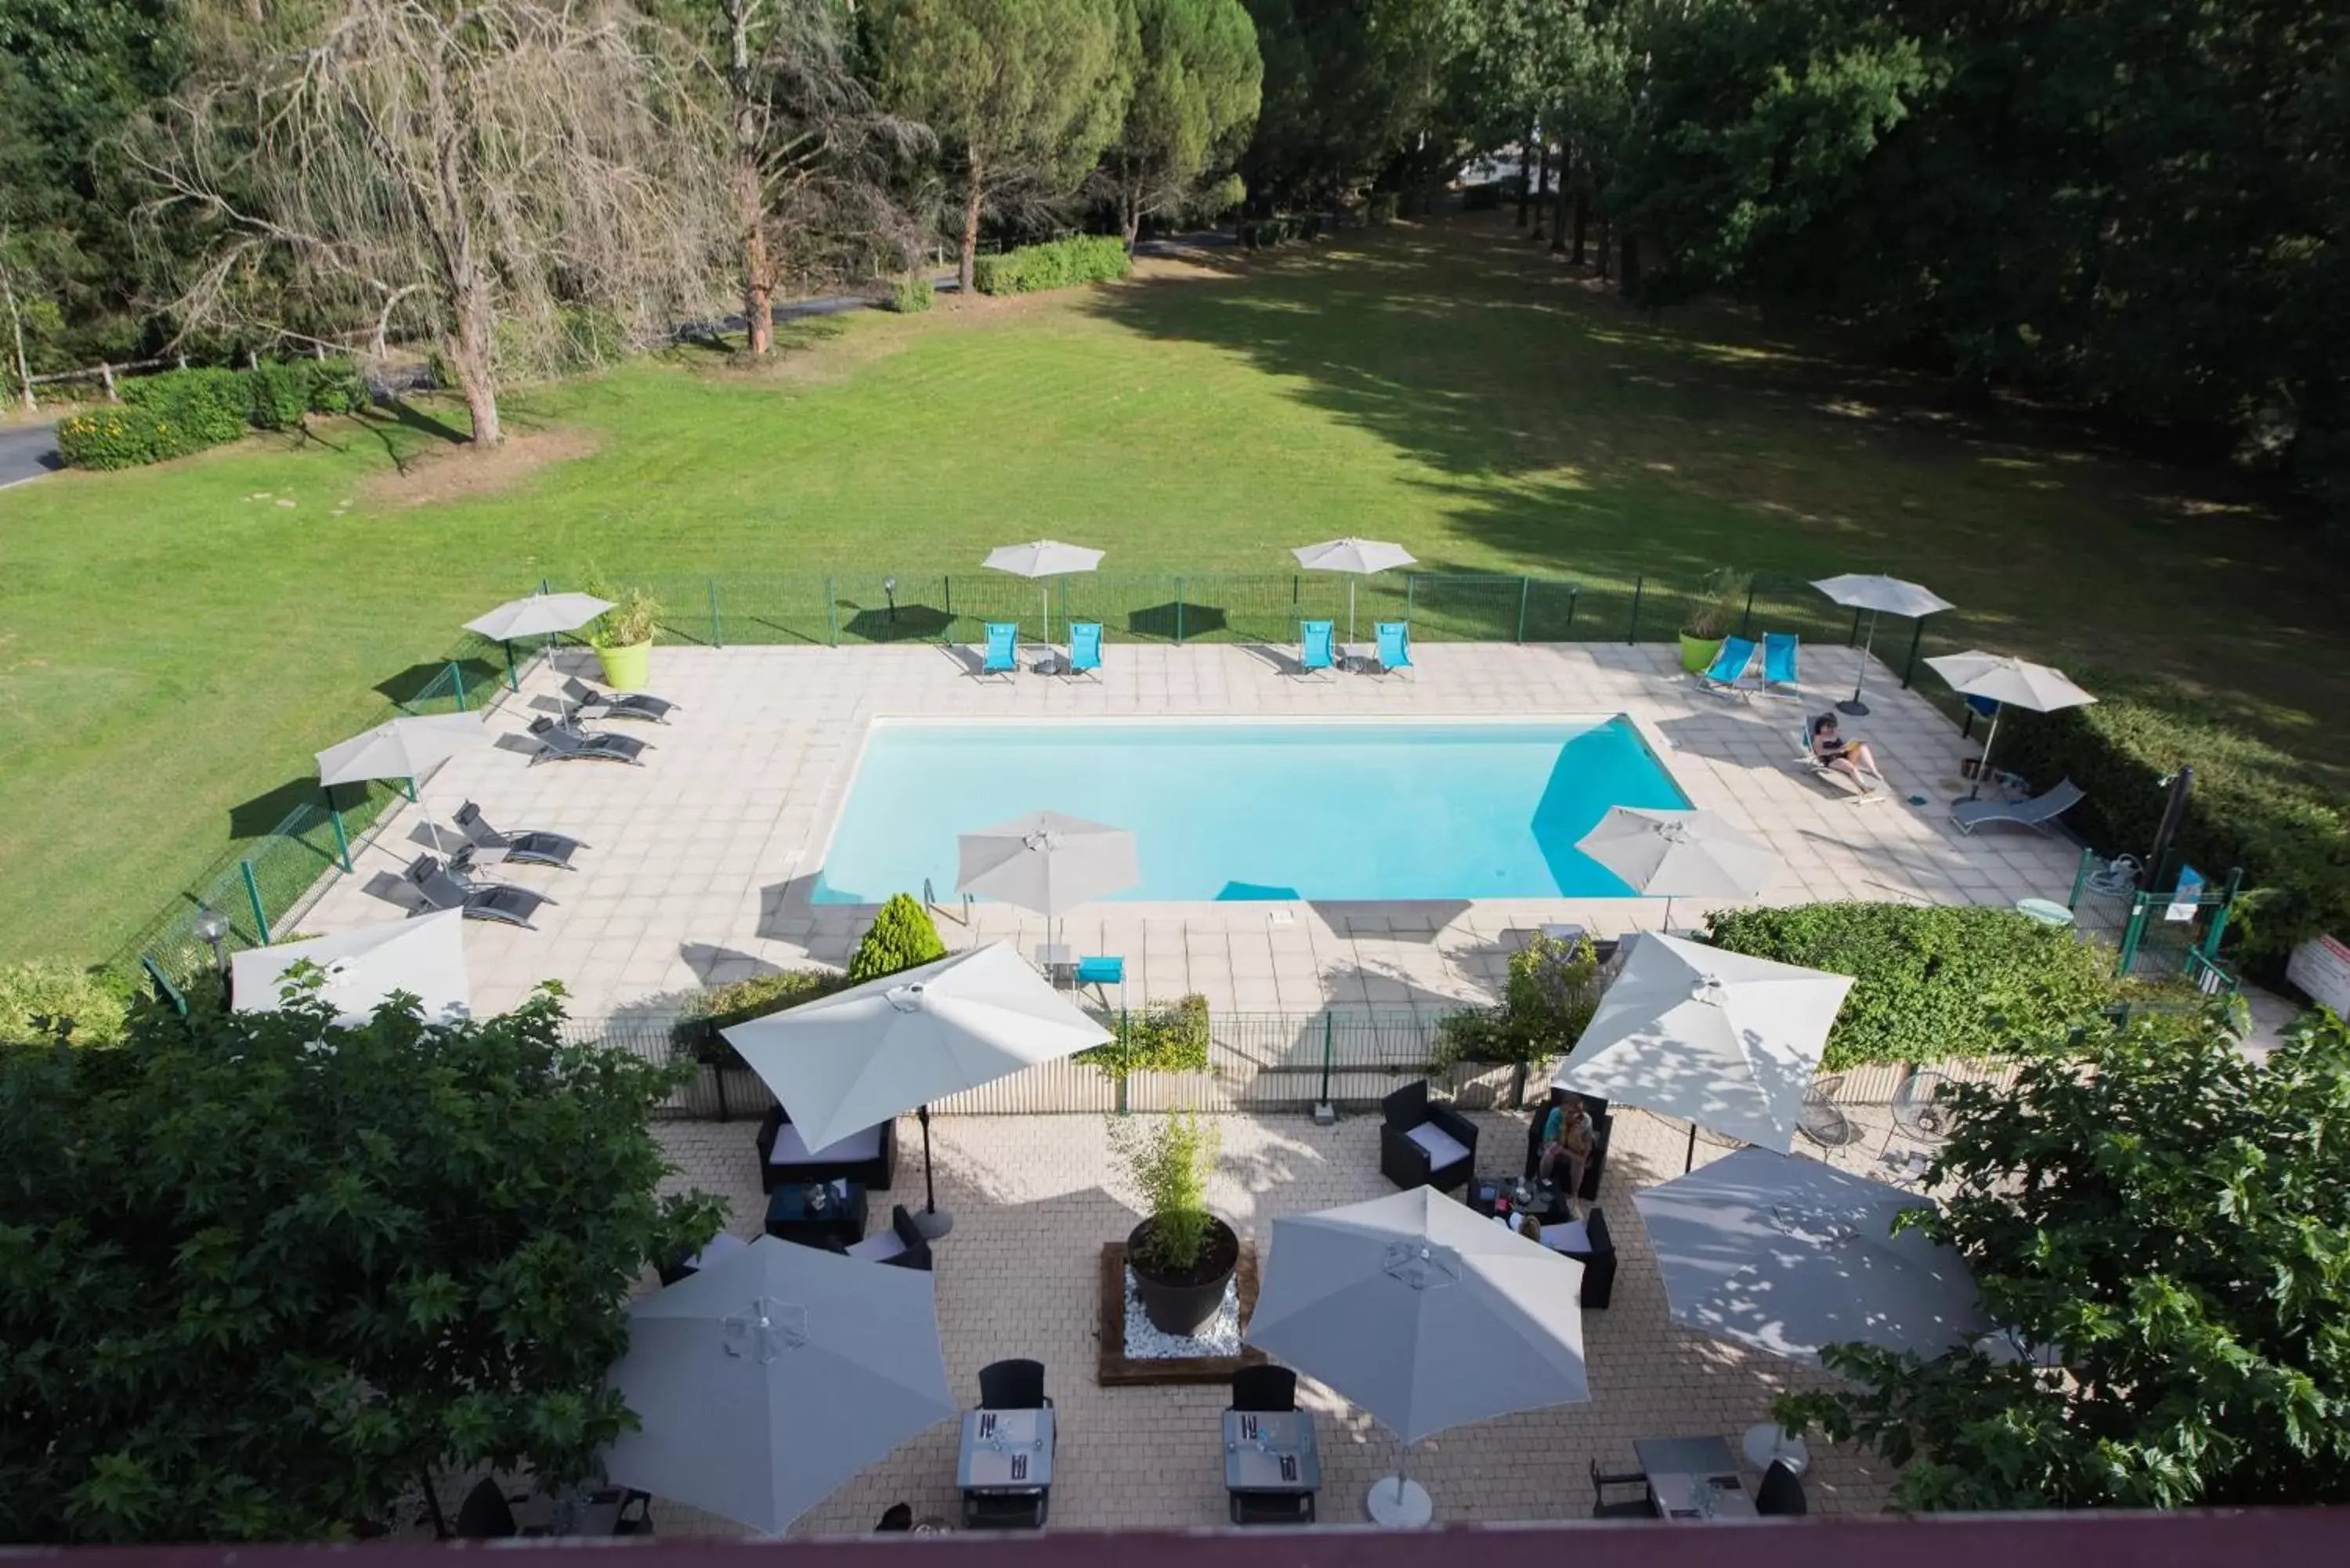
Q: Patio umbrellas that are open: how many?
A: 14